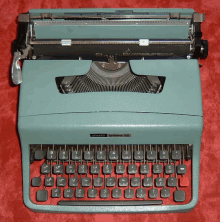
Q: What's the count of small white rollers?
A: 2